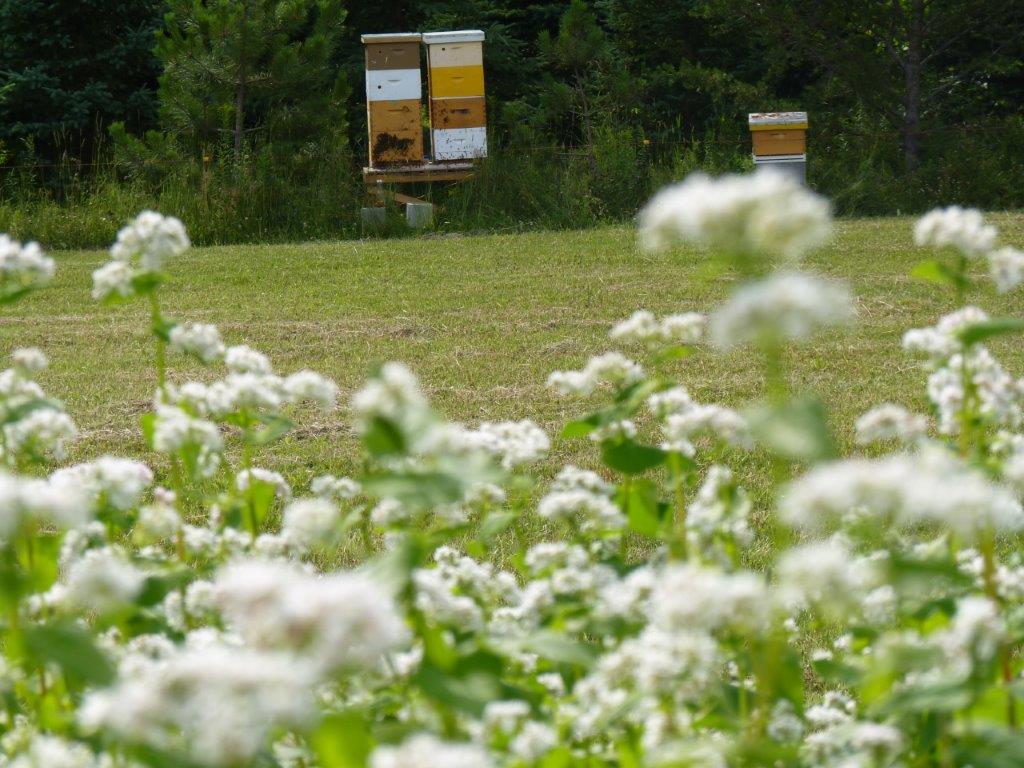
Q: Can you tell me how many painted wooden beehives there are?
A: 3